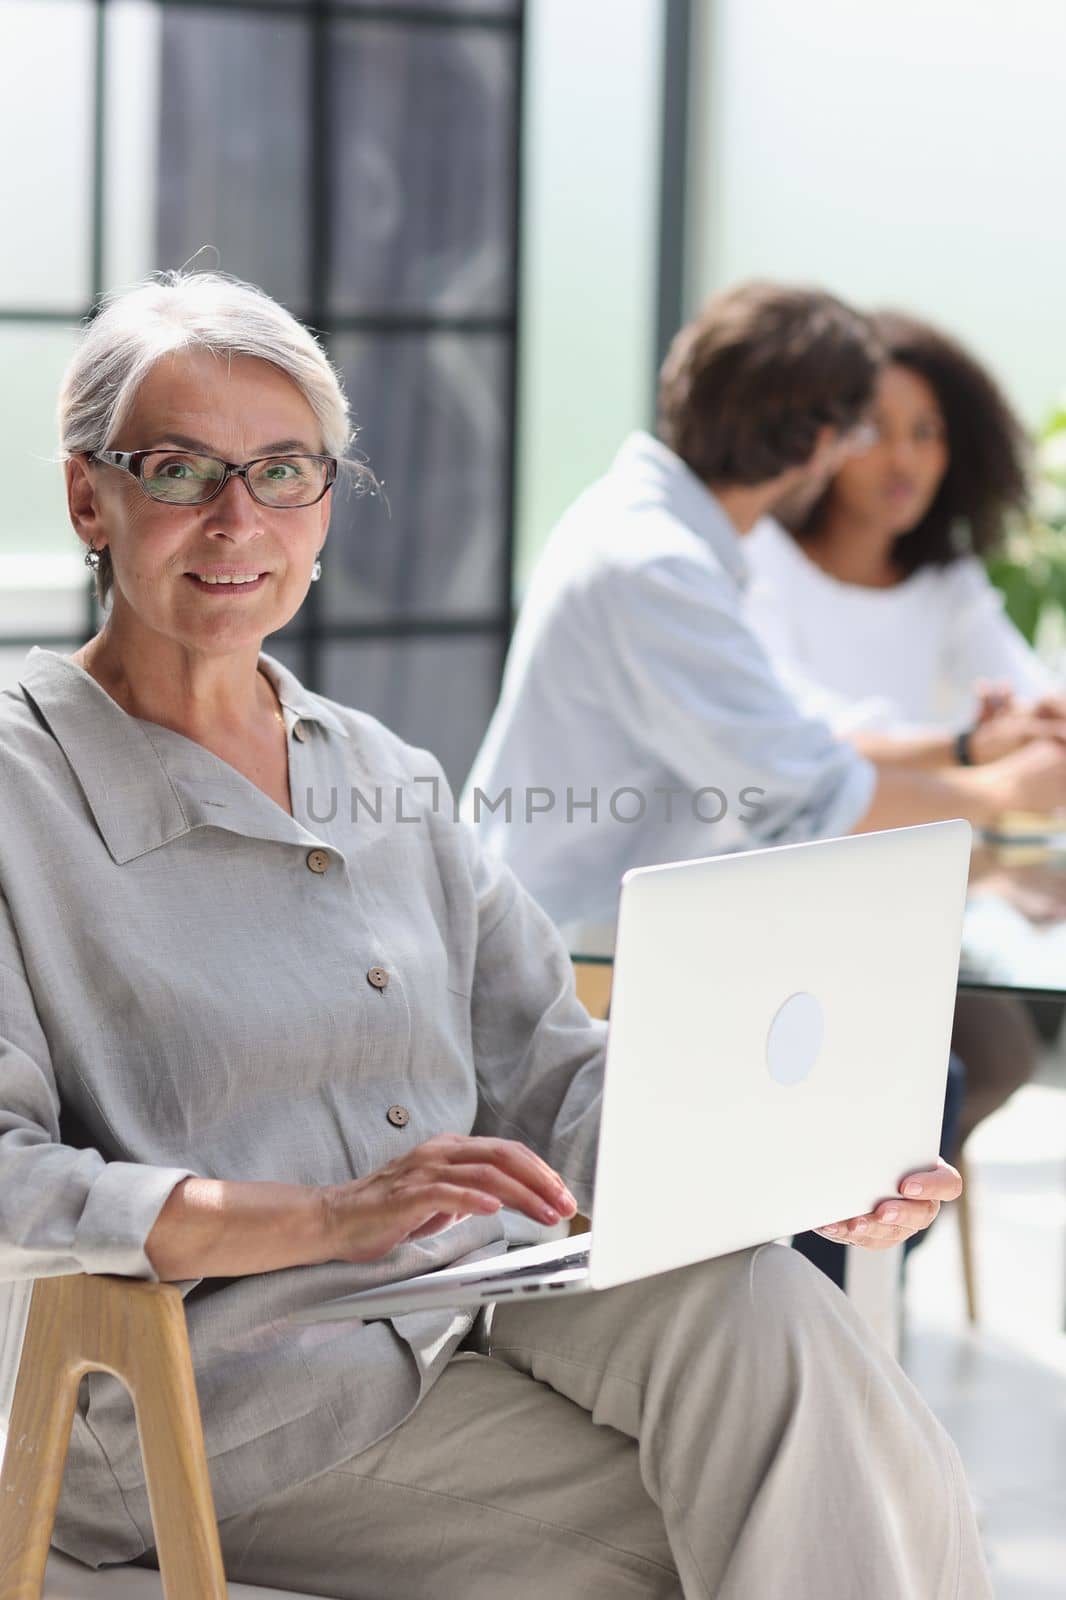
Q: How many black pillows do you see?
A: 0